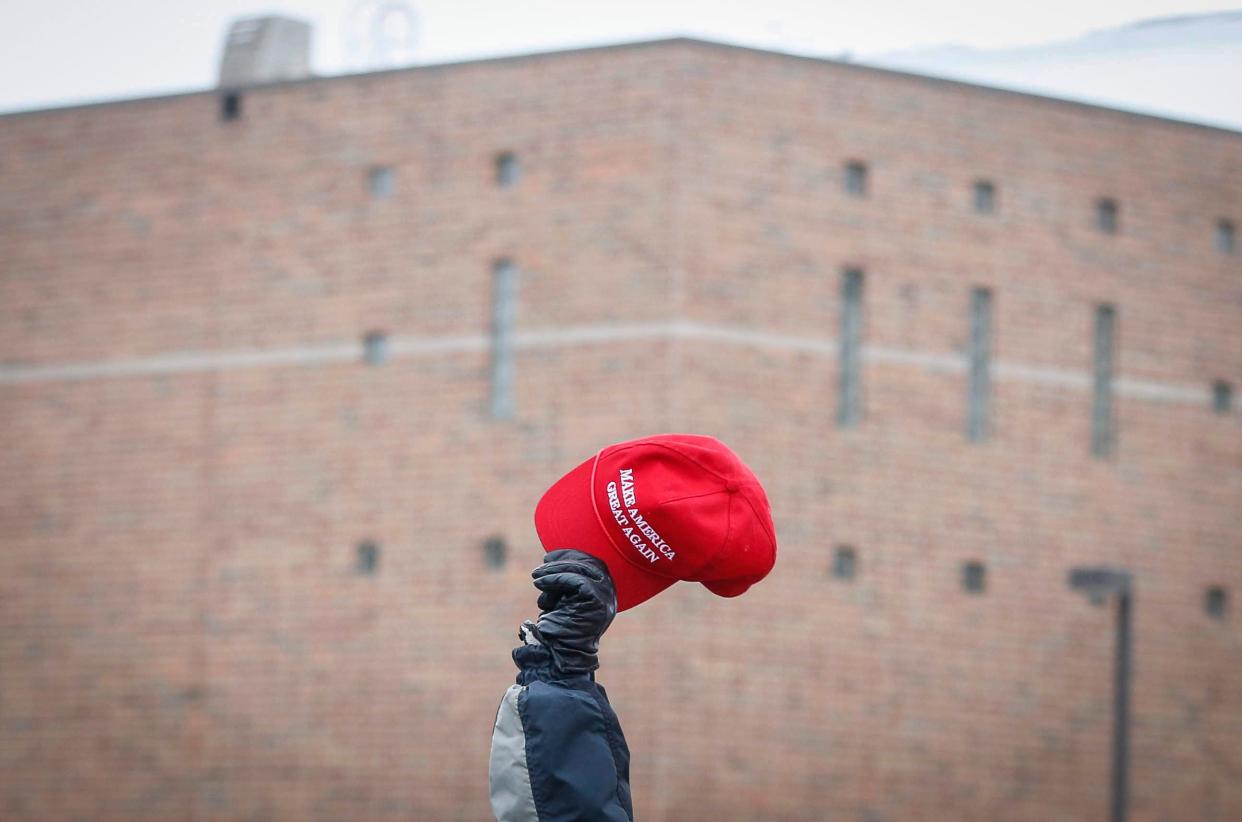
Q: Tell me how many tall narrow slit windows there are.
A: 4